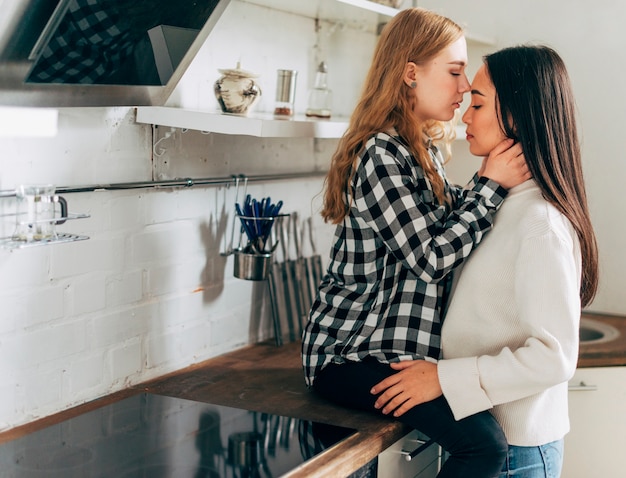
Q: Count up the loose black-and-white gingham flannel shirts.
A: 1